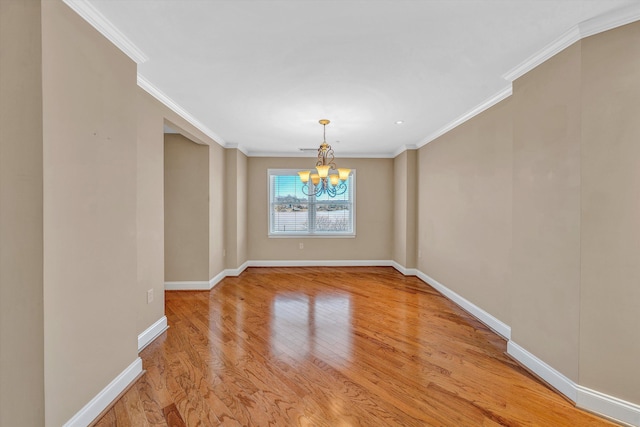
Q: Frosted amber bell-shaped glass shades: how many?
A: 5